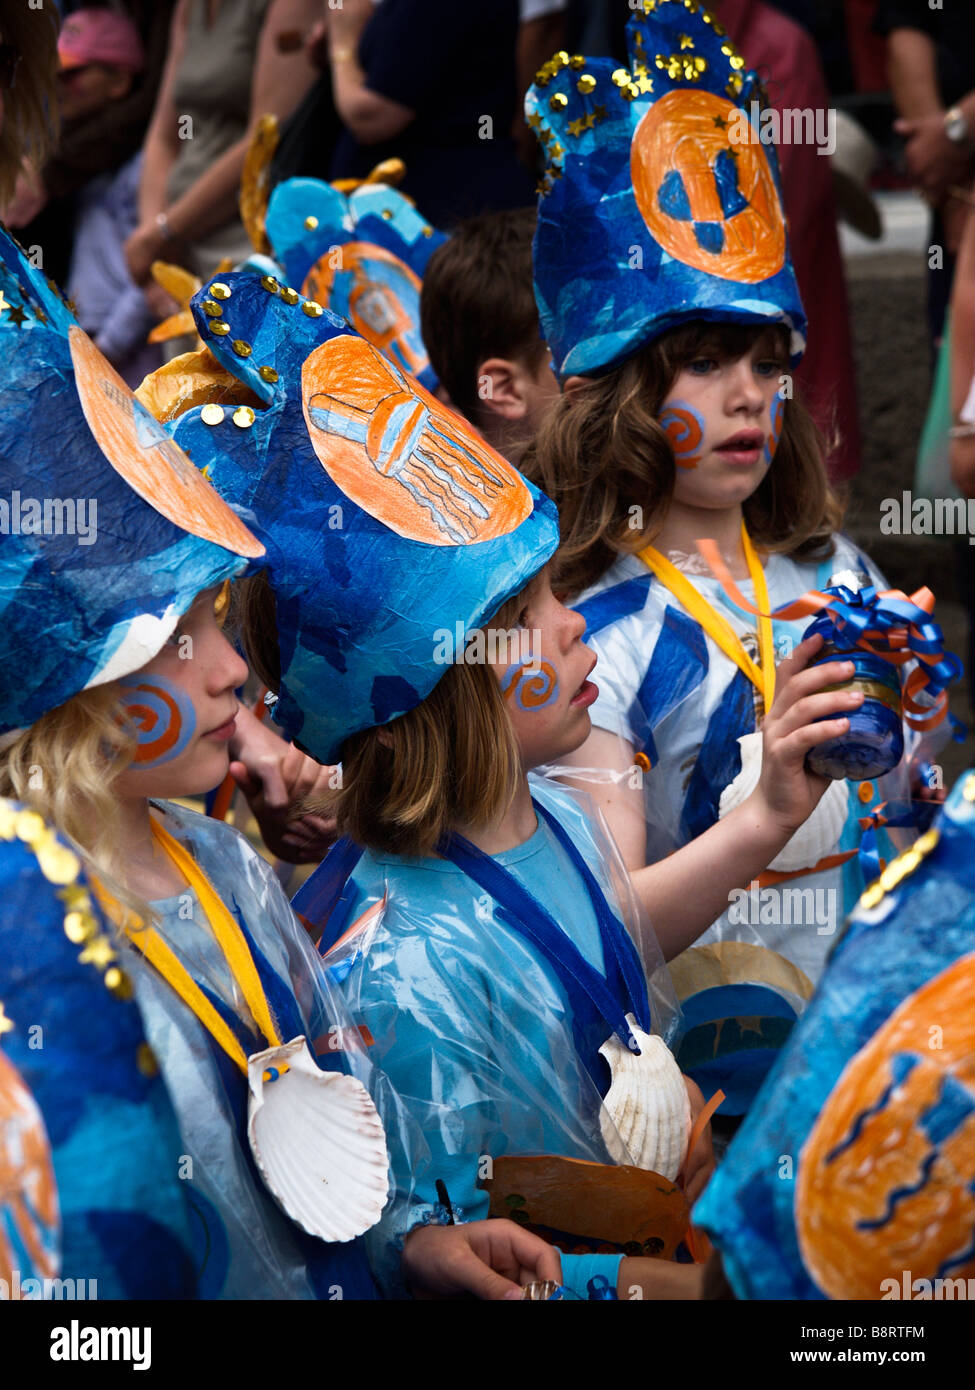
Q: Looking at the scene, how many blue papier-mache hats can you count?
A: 6